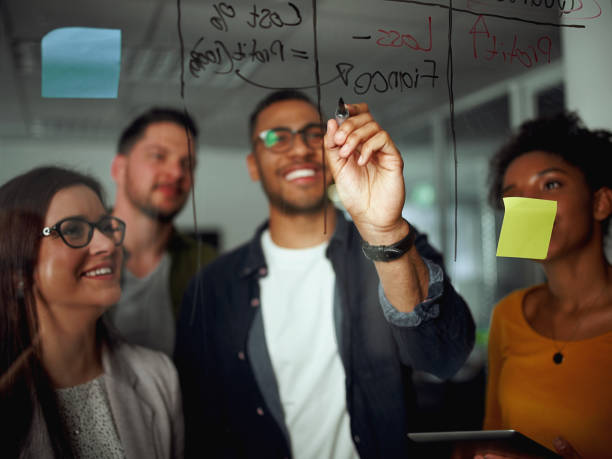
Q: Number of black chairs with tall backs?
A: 0